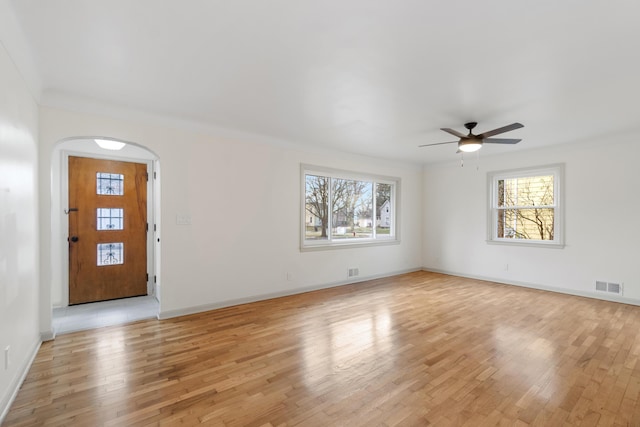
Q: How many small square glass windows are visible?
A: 3